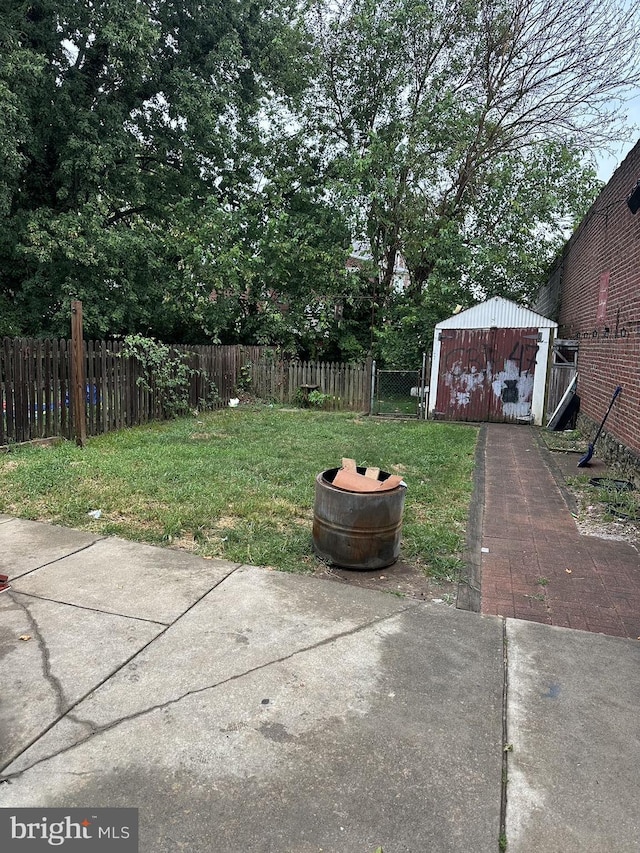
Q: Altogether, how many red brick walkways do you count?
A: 1